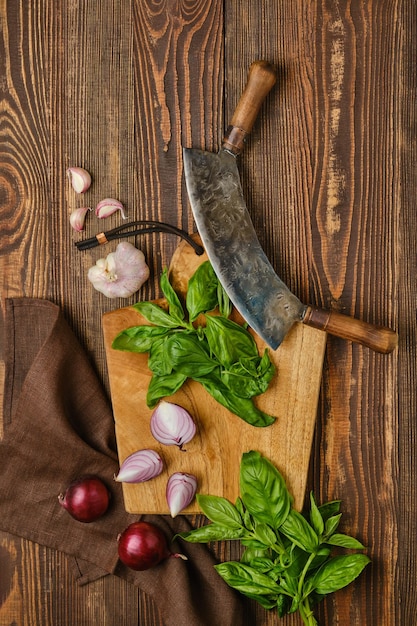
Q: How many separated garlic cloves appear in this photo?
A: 3